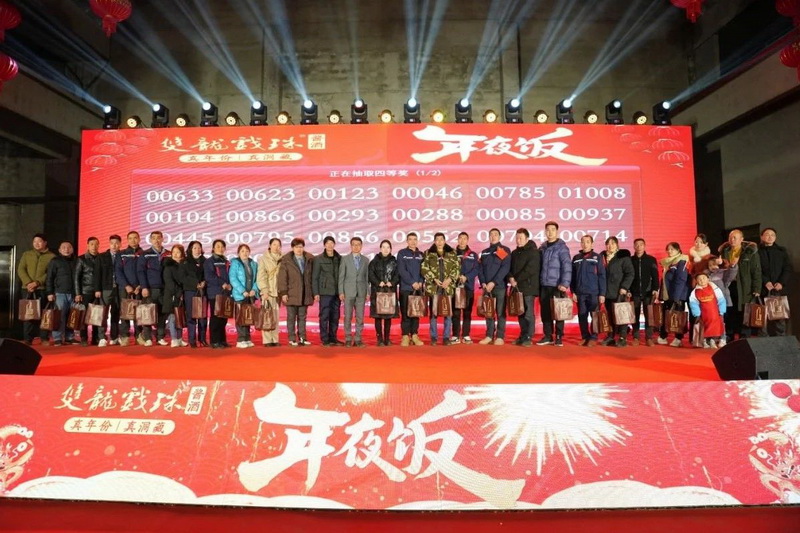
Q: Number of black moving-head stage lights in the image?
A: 12